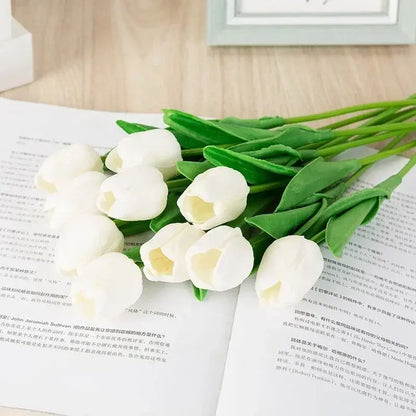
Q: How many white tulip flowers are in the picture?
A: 10